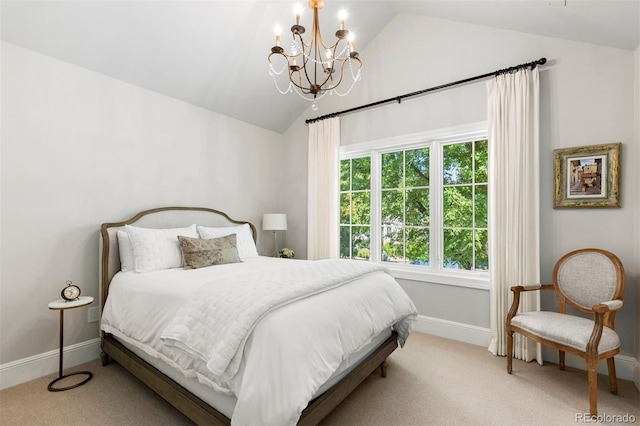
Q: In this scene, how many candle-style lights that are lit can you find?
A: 6